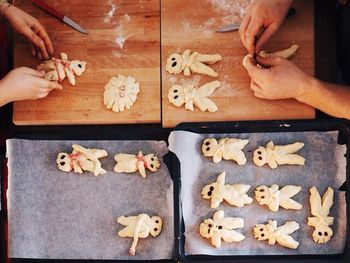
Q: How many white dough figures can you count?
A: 13